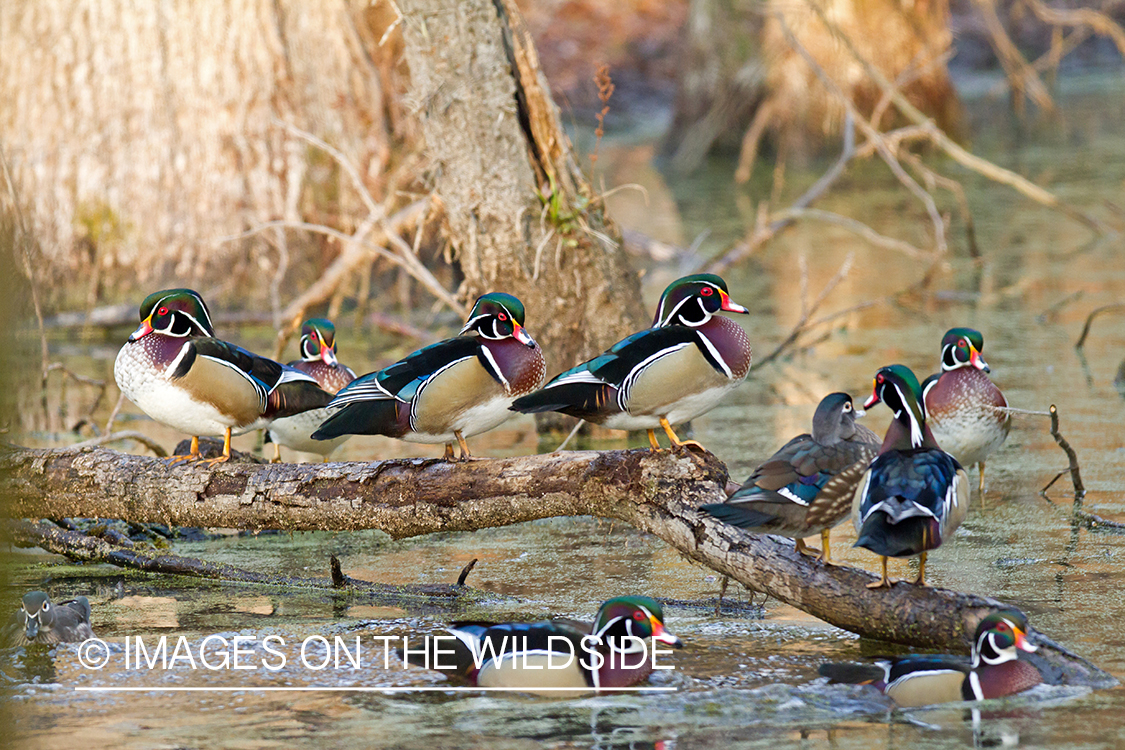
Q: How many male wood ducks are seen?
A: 8